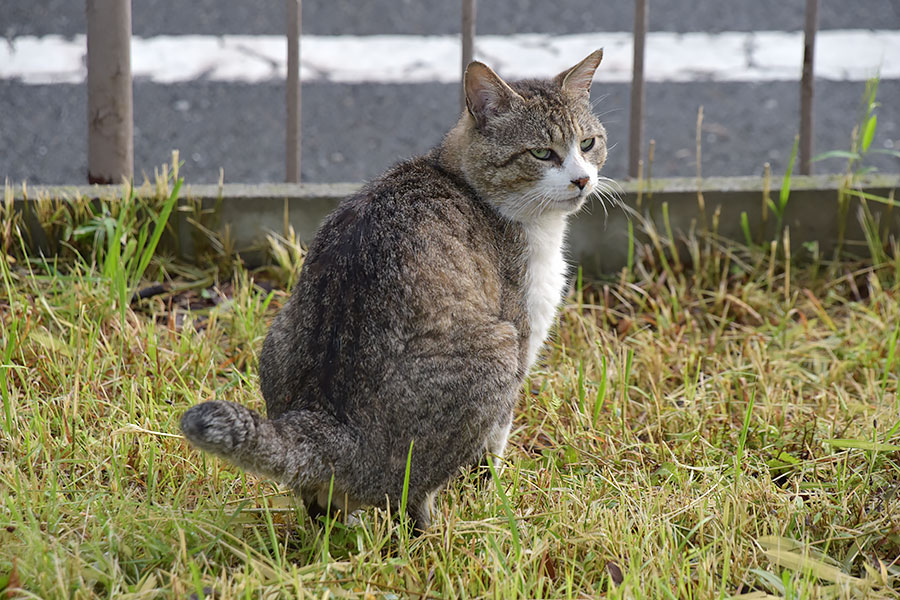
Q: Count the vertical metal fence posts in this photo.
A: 5